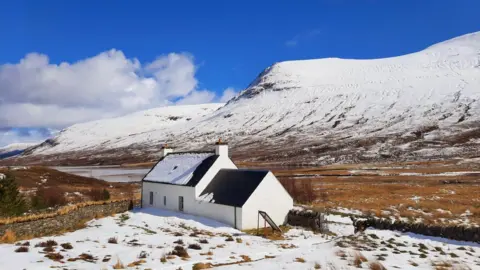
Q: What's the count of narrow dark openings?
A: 3